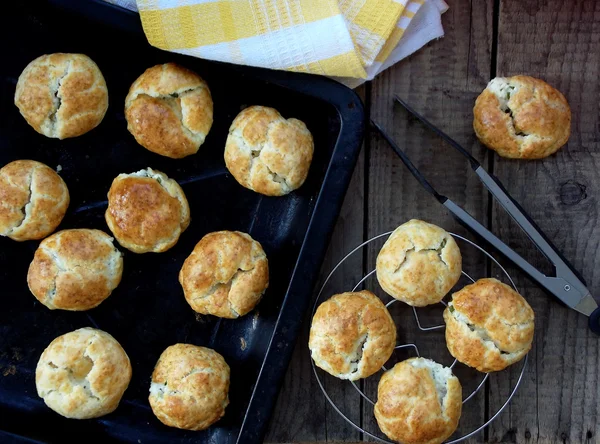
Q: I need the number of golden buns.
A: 14